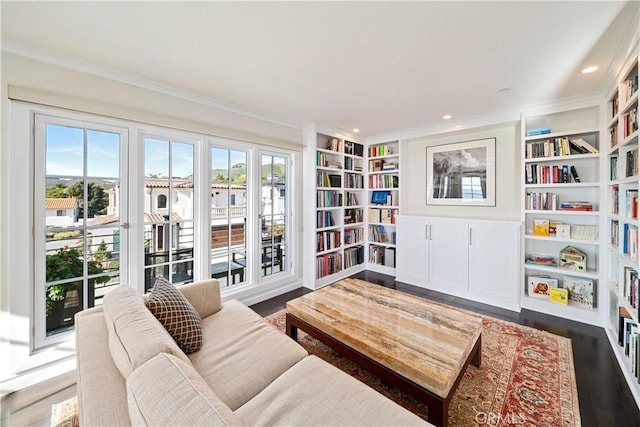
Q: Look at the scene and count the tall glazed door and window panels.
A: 4